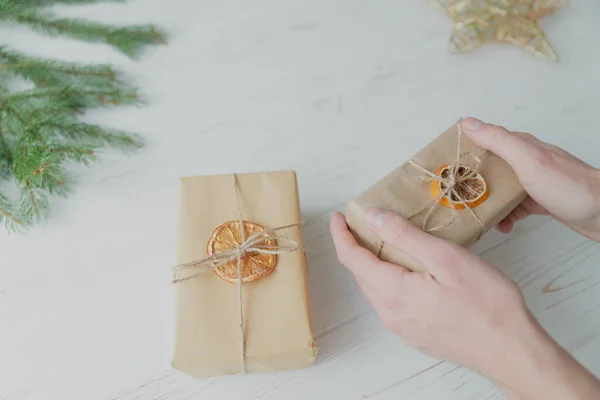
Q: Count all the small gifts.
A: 2